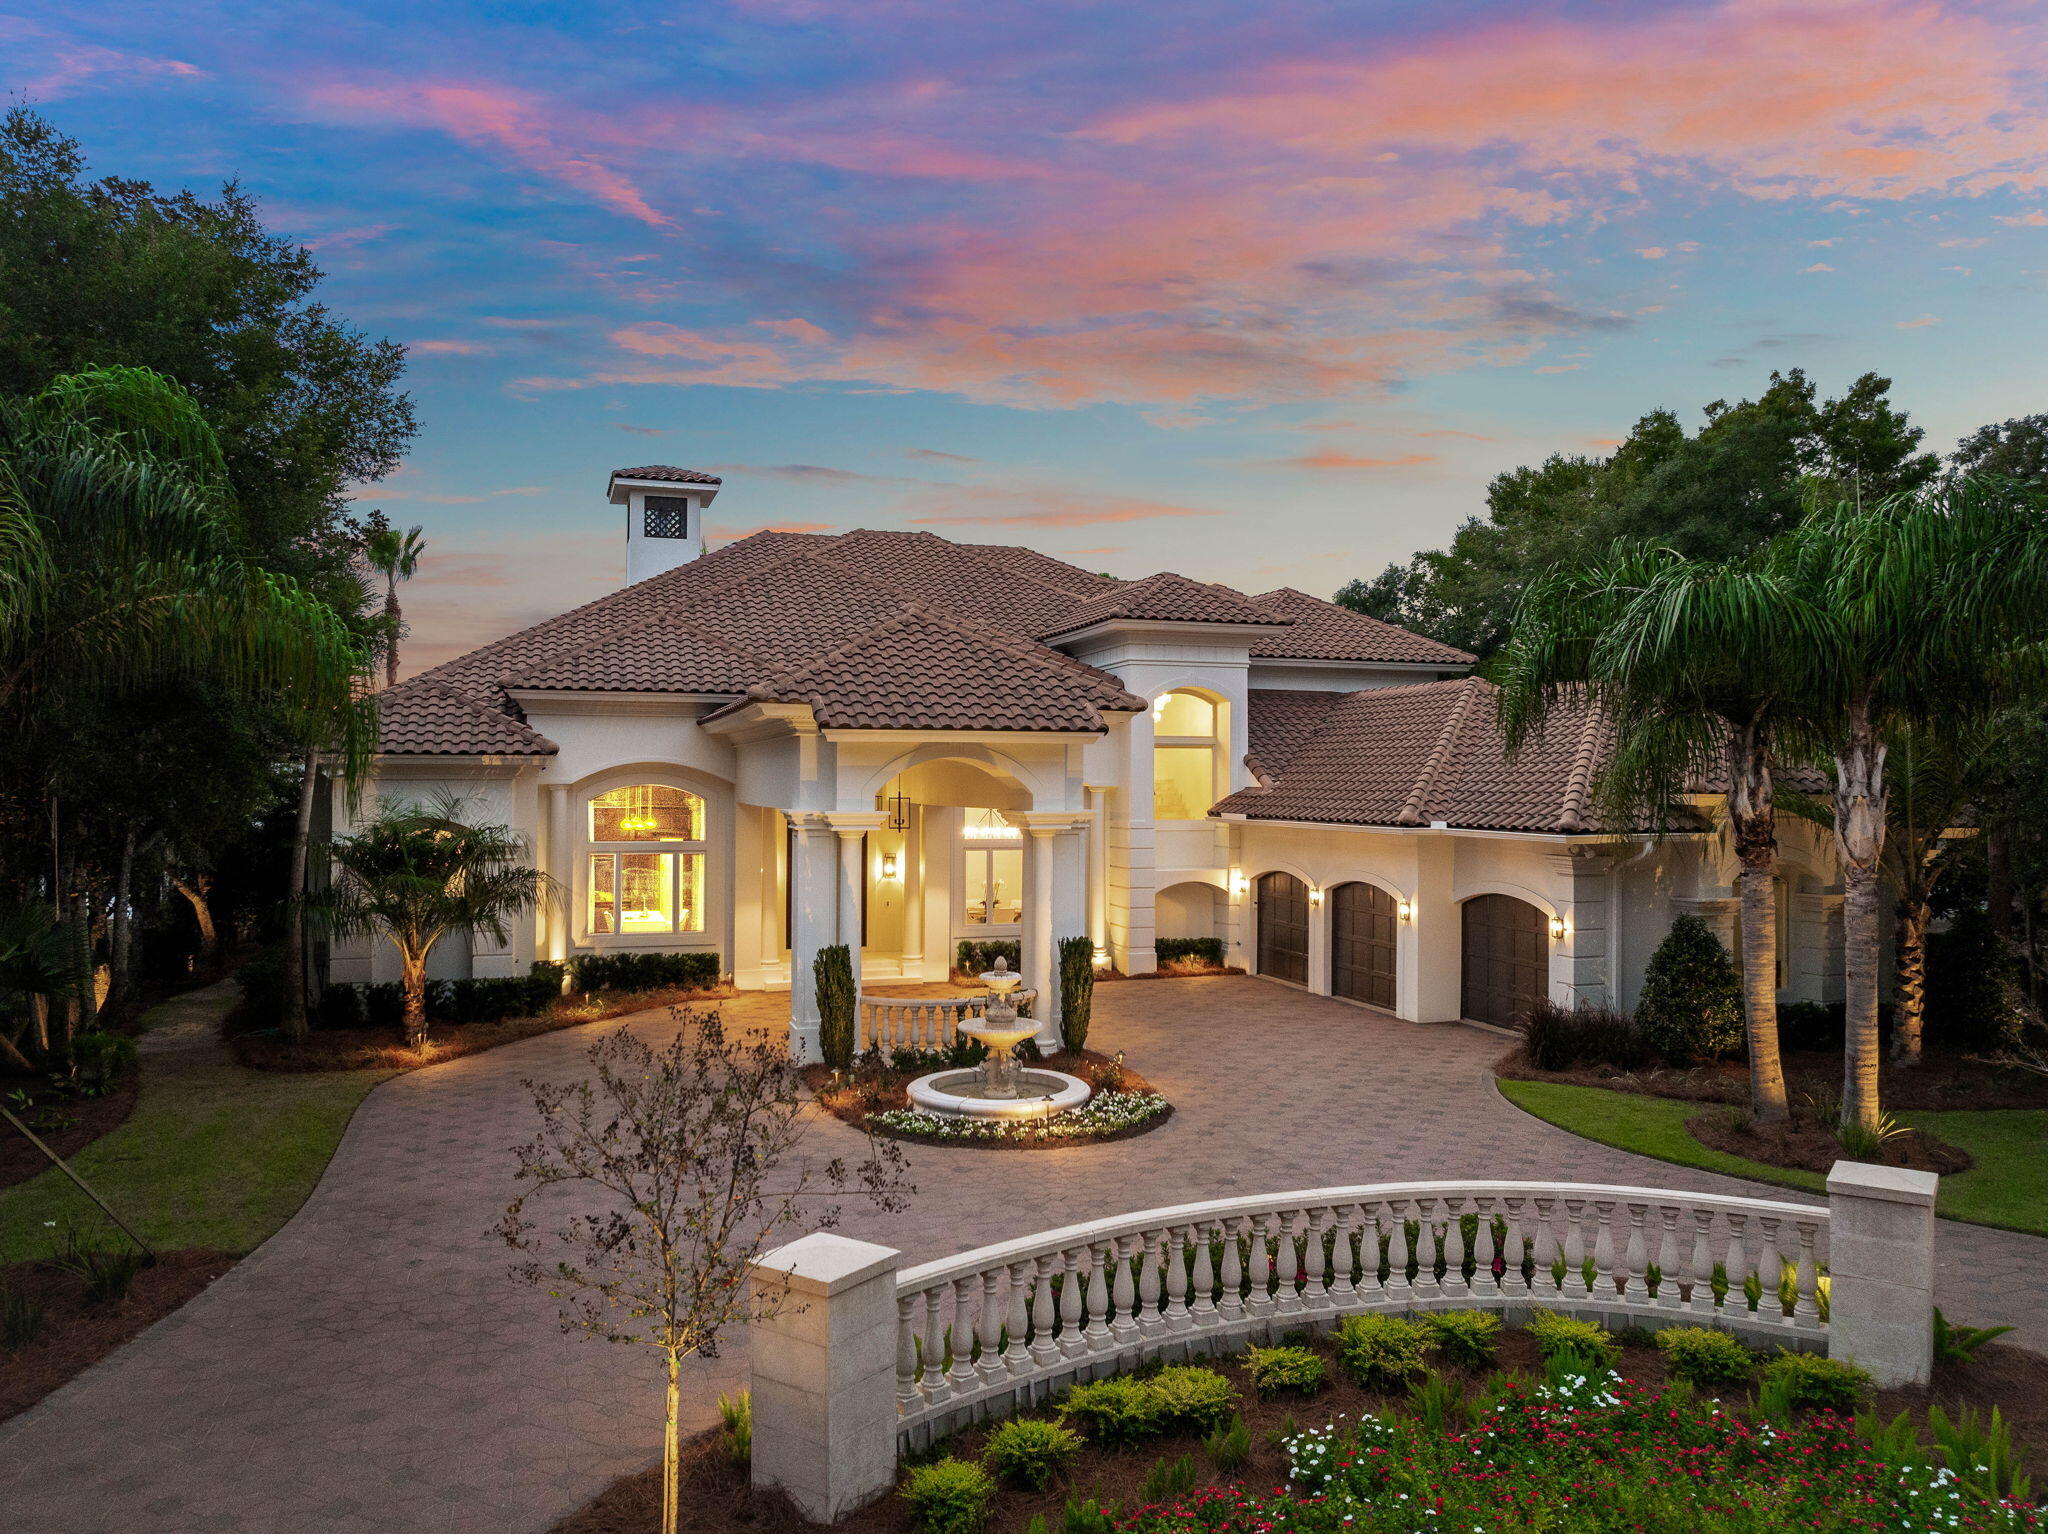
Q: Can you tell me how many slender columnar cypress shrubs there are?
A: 2